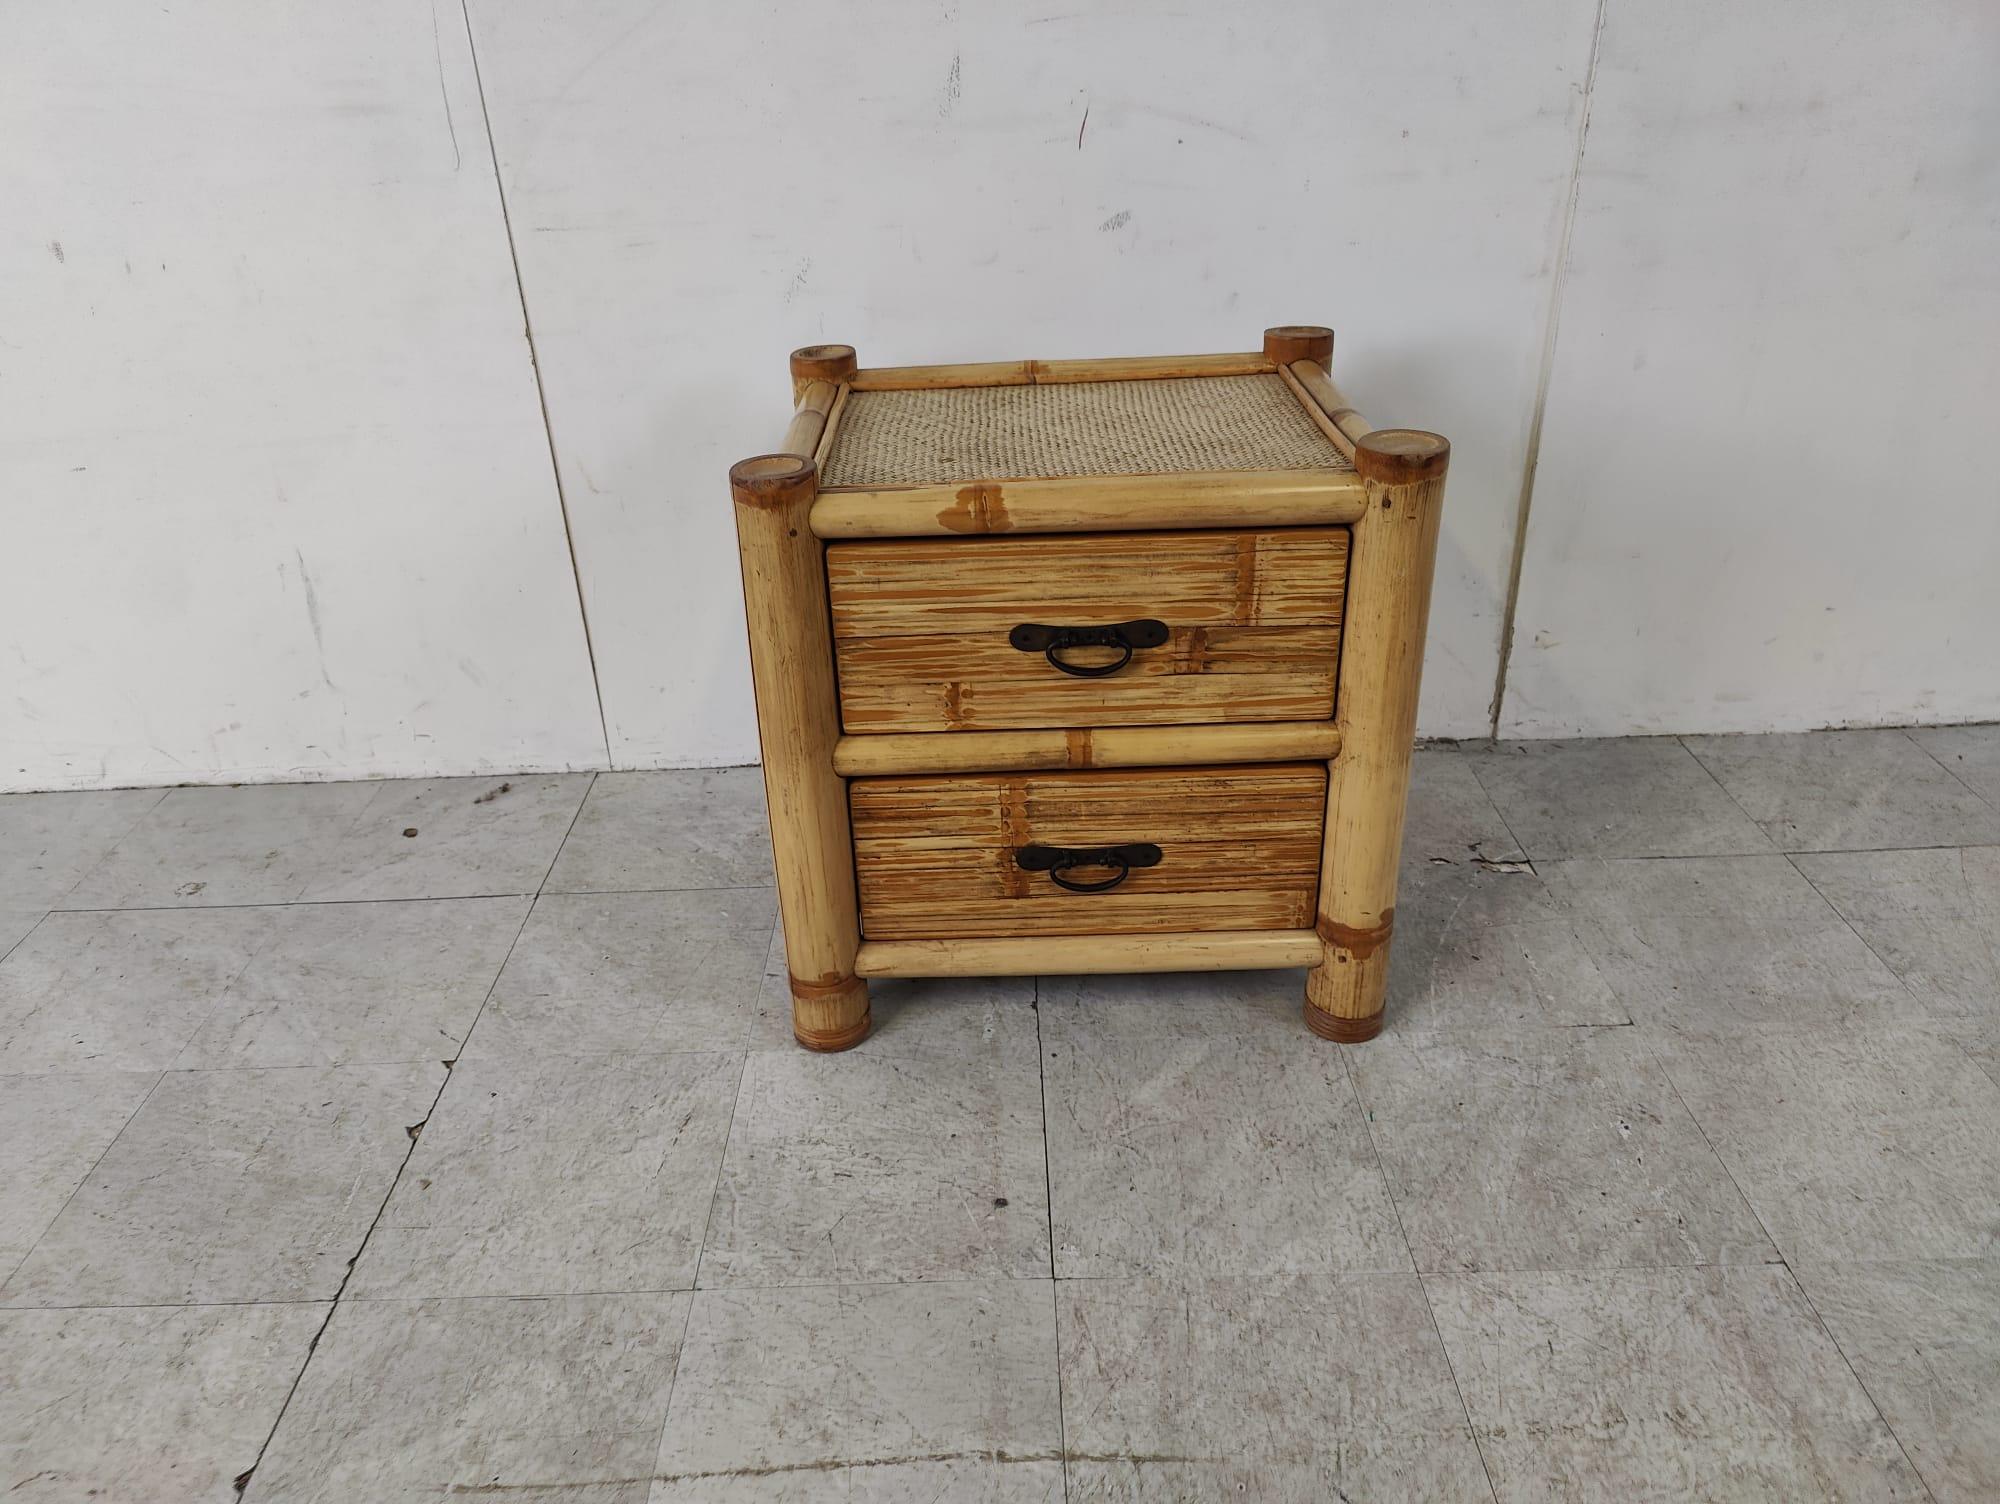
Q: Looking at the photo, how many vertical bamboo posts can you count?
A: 4